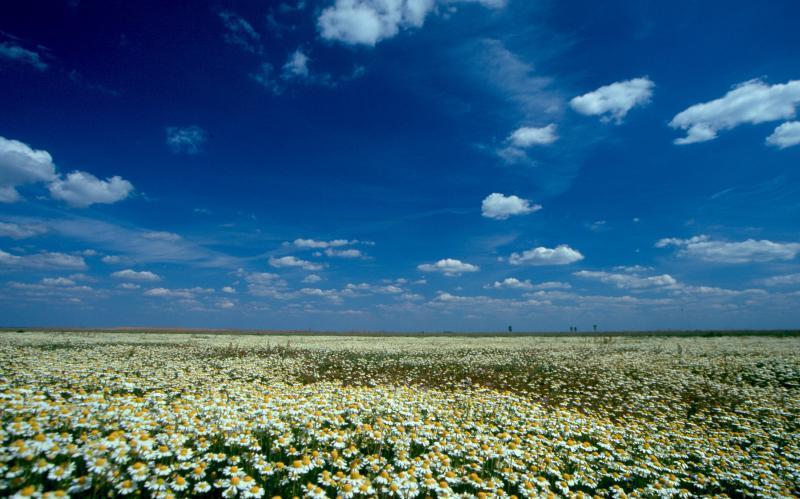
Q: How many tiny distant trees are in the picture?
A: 4